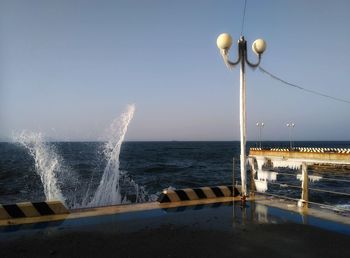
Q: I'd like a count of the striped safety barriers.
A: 2